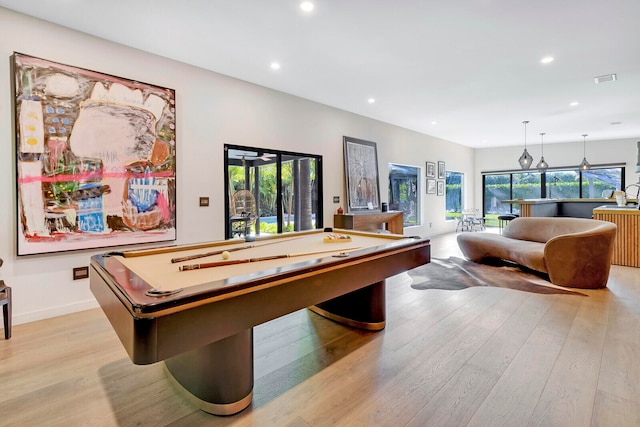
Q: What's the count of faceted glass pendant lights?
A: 3